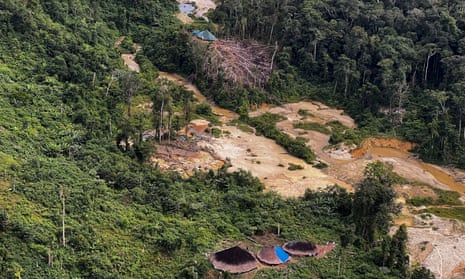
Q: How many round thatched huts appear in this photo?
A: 3